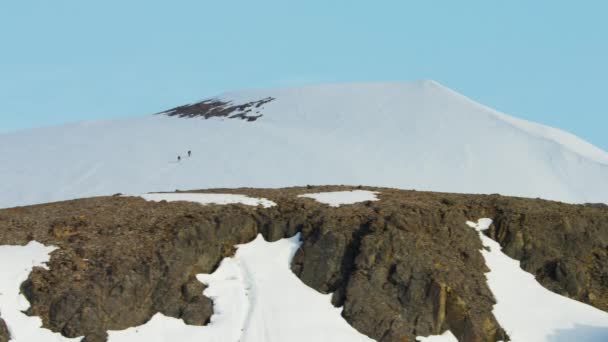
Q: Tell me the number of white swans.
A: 0